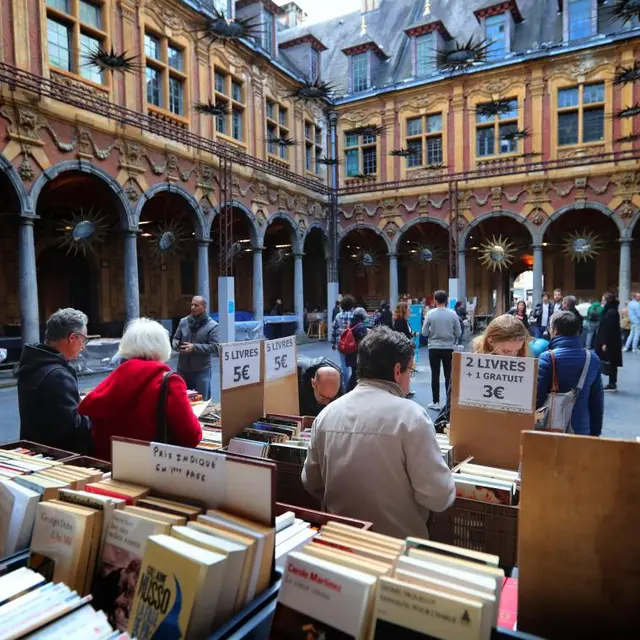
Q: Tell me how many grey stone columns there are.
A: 9